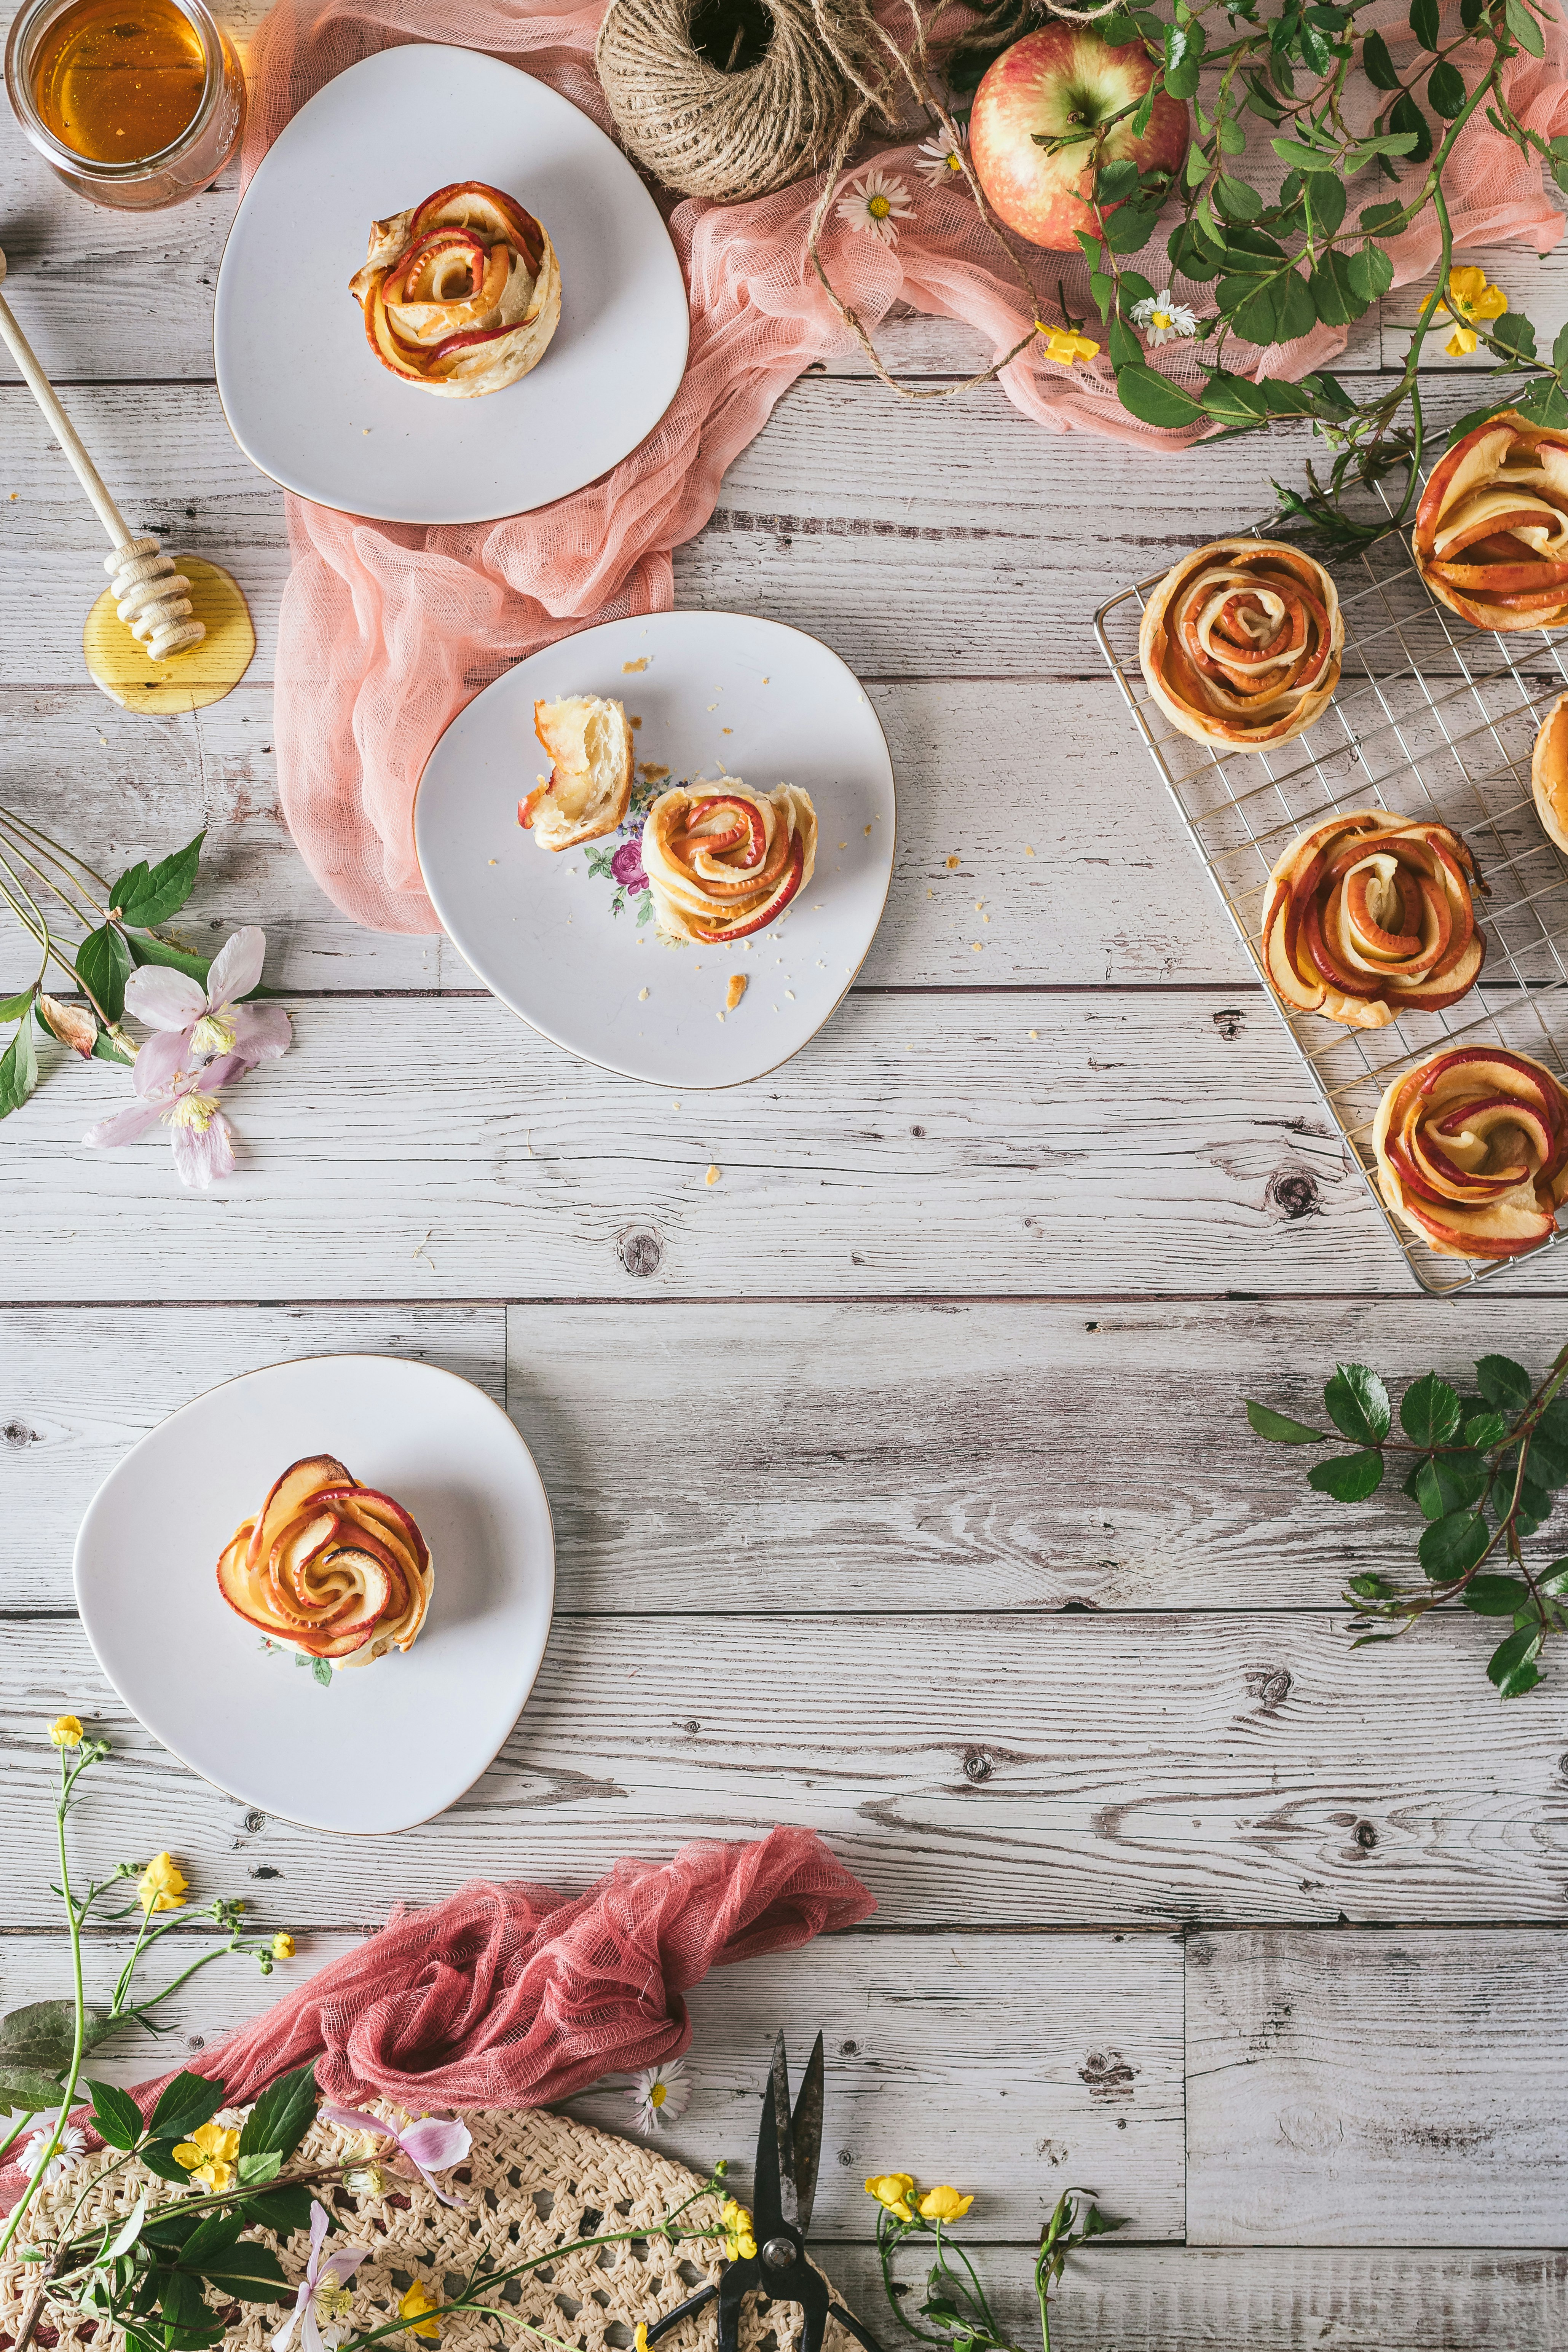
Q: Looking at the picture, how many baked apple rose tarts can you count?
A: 8